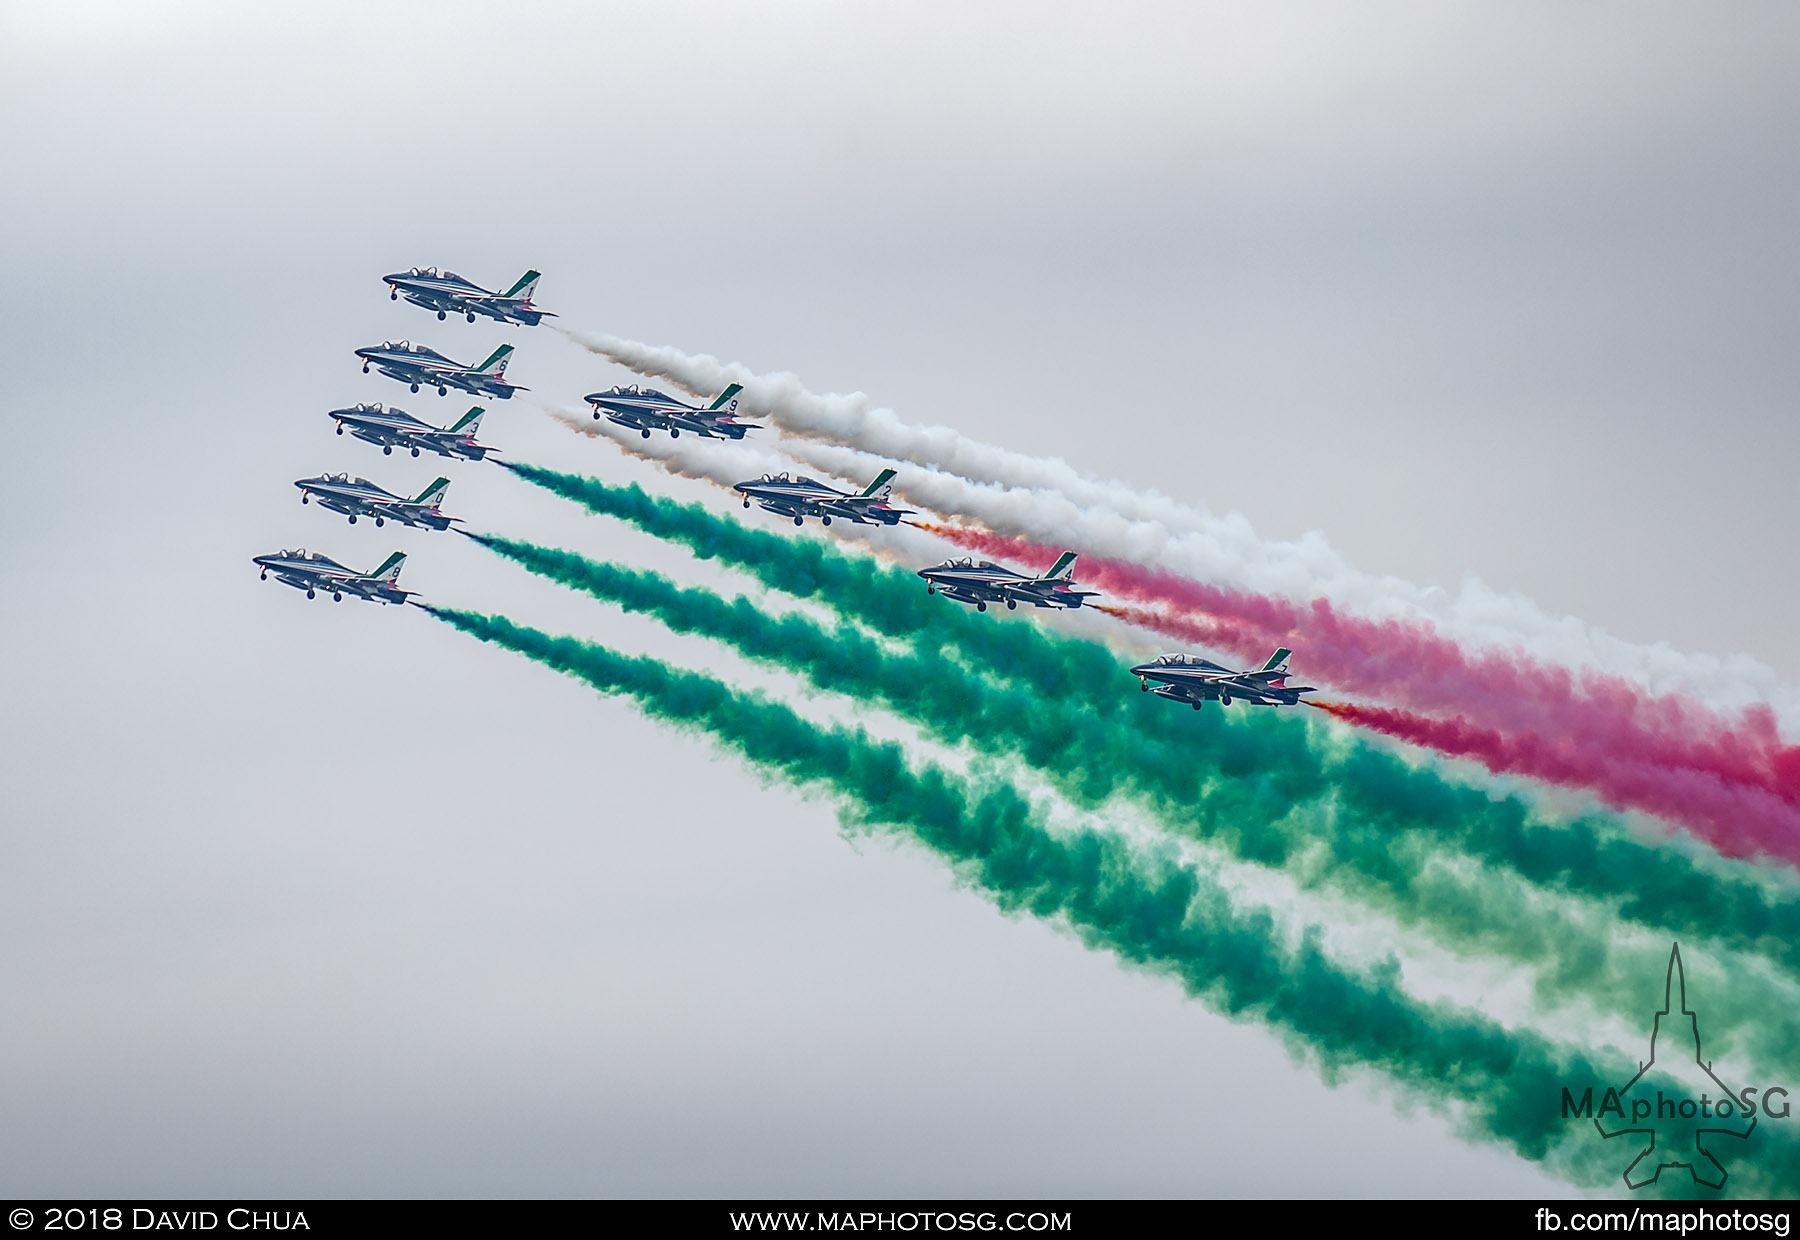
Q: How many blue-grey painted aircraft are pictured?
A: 9